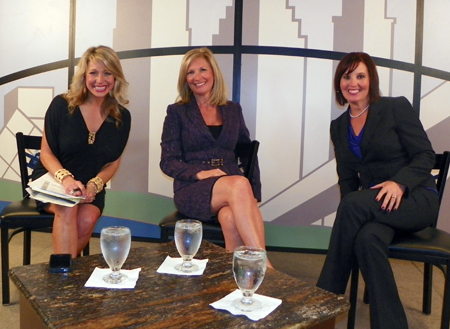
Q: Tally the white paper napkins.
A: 3